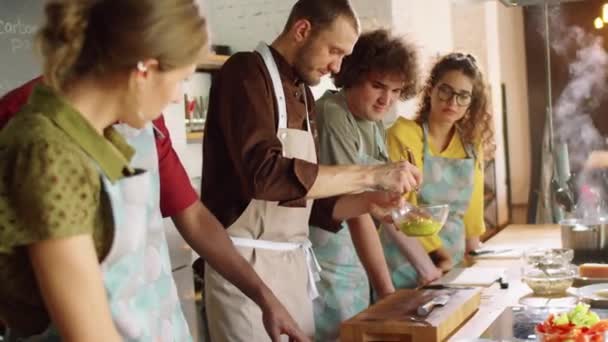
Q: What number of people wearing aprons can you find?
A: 5